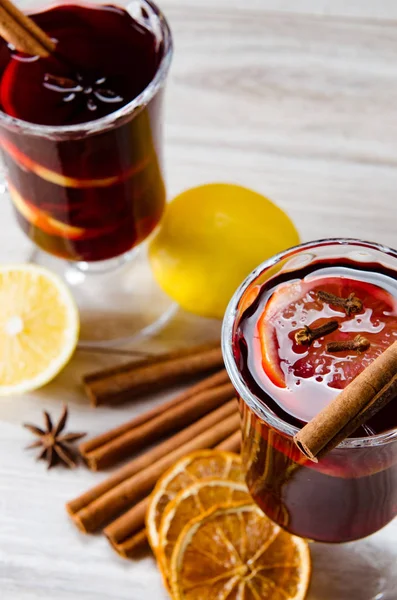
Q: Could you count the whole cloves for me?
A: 3